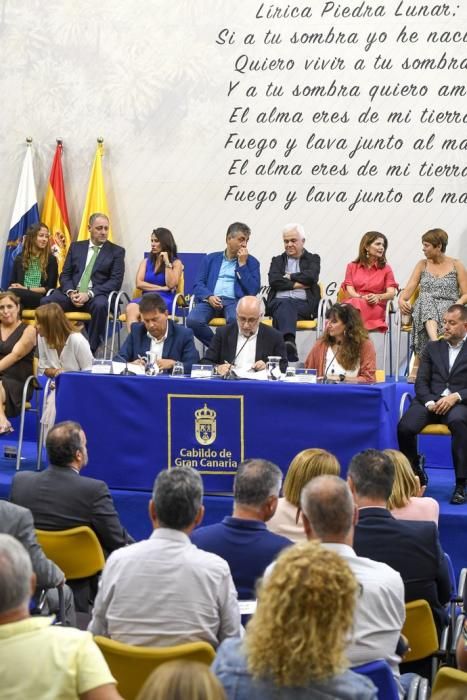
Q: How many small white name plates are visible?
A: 3